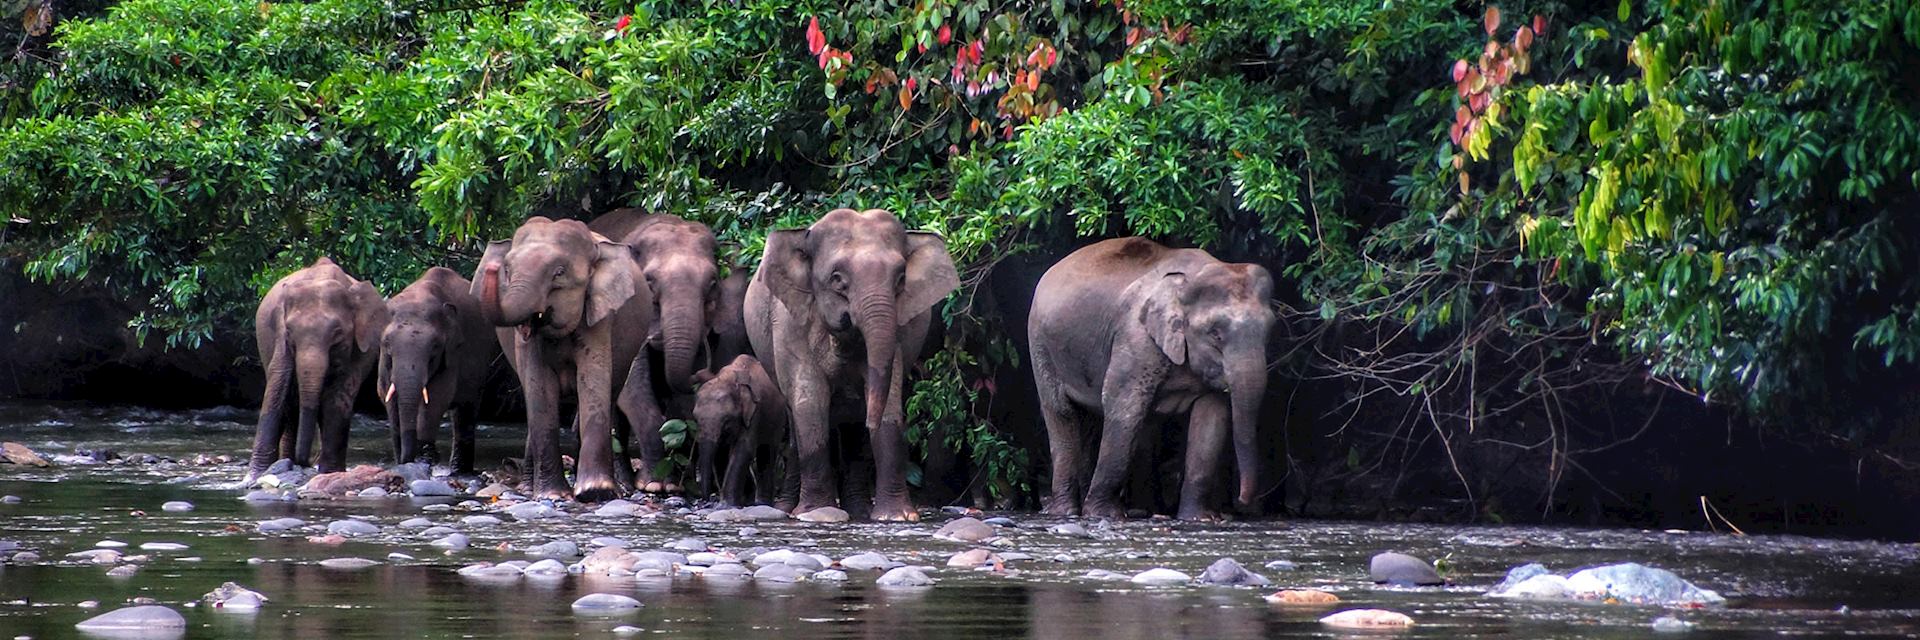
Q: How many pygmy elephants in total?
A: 7